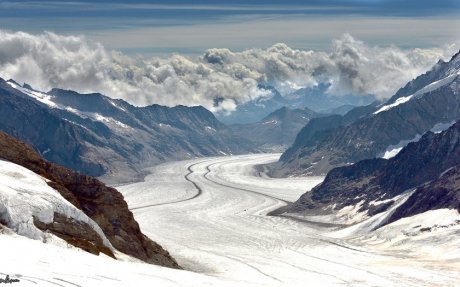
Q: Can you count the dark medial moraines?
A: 2